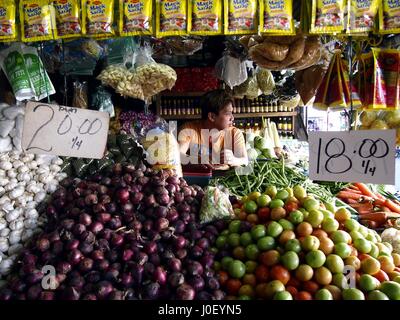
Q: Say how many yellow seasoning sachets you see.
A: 12